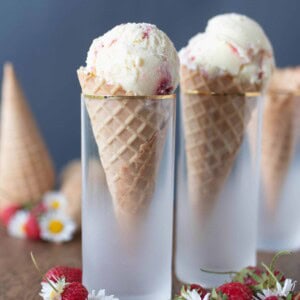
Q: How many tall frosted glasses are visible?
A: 3